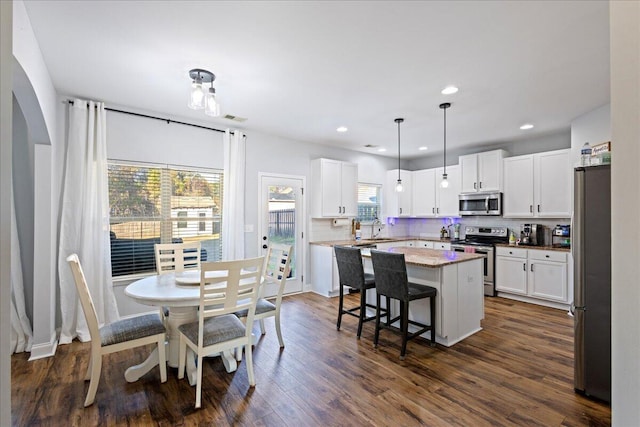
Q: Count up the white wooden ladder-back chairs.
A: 4